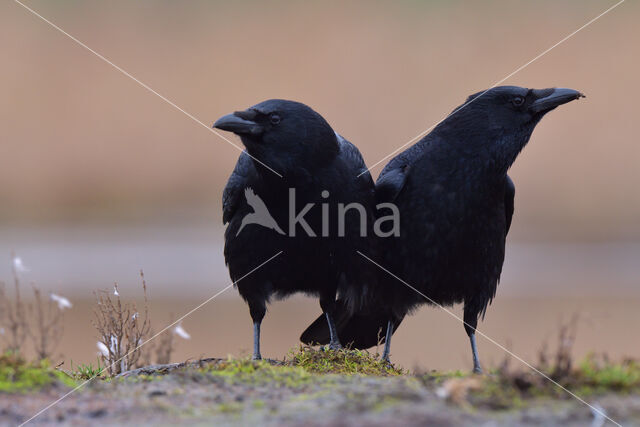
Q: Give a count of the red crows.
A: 0